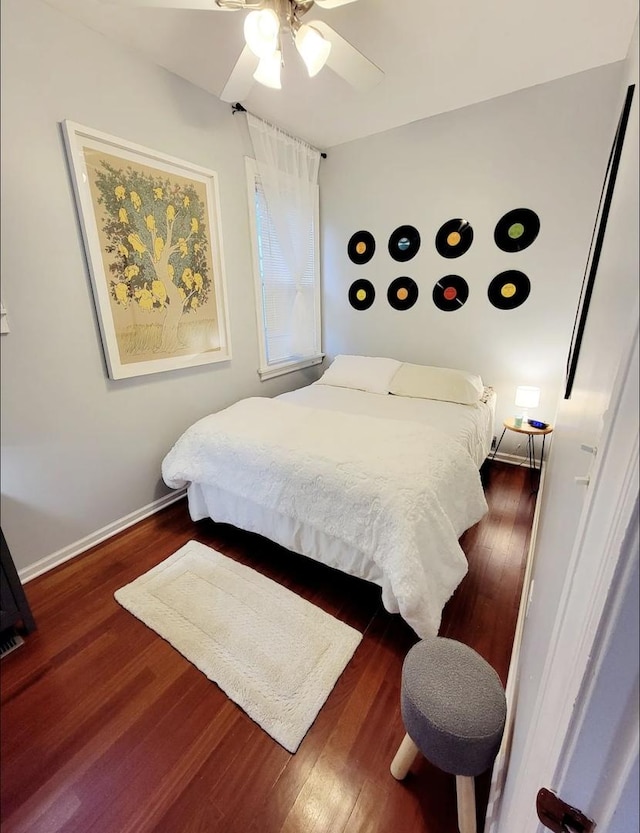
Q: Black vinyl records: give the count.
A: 8